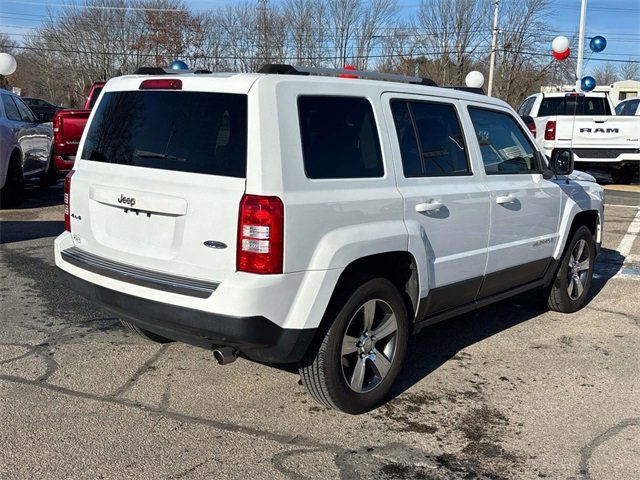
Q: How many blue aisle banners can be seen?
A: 0